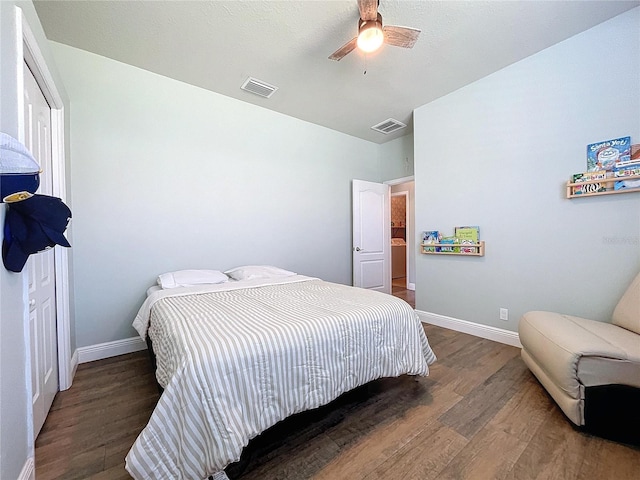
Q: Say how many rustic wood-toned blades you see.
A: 3